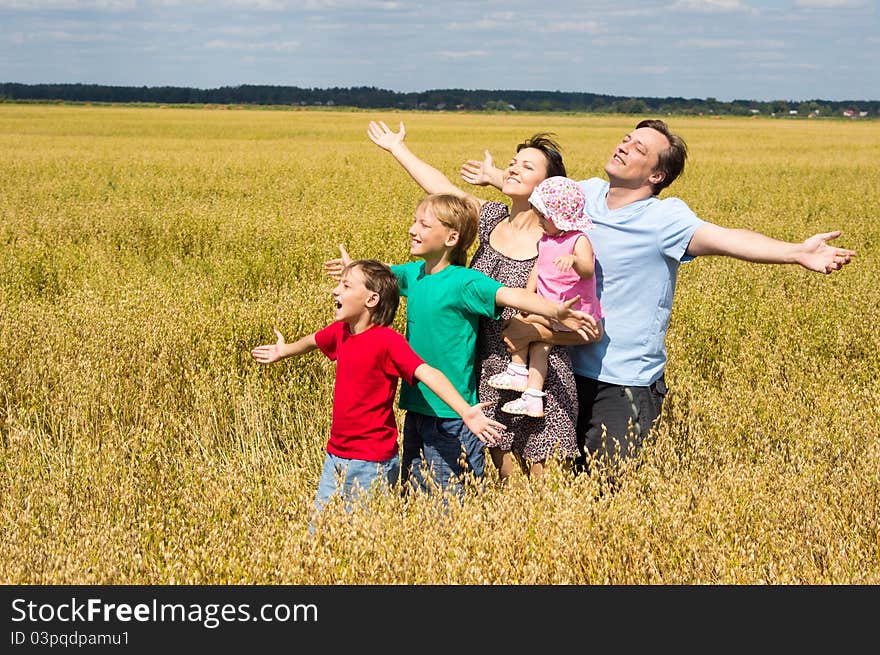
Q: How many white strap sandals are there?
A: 2